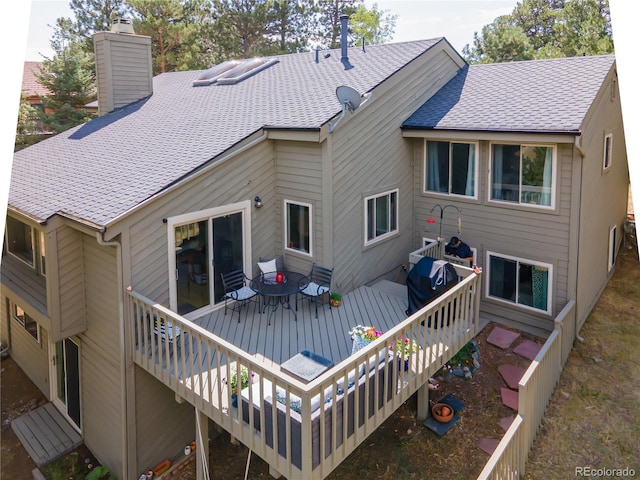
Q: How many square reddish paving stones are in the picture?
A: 6